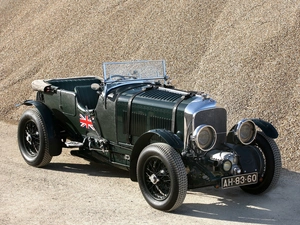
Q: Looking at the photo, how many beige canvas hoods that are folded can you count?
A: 1